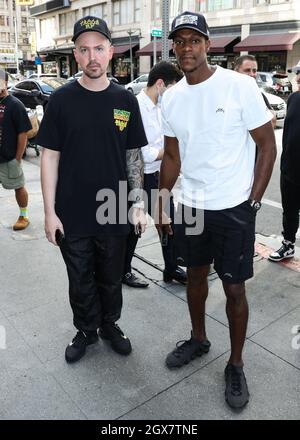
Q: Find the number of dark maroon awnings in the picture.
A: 4